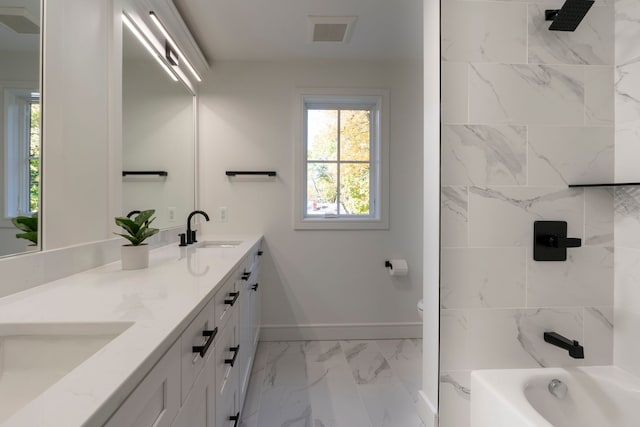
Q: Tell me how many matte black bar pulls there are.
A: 7